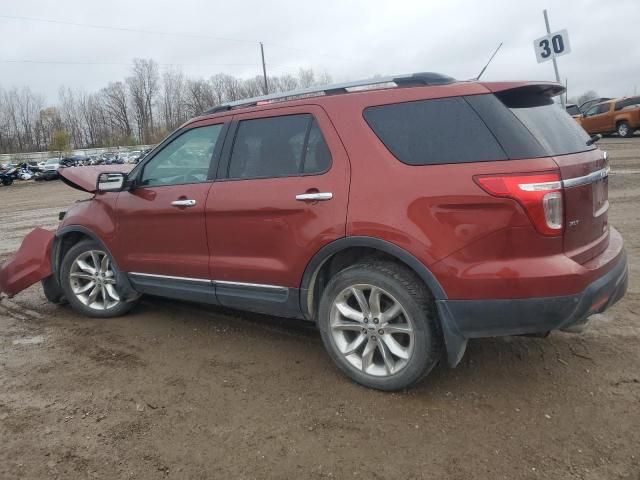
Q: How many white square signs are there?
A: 1